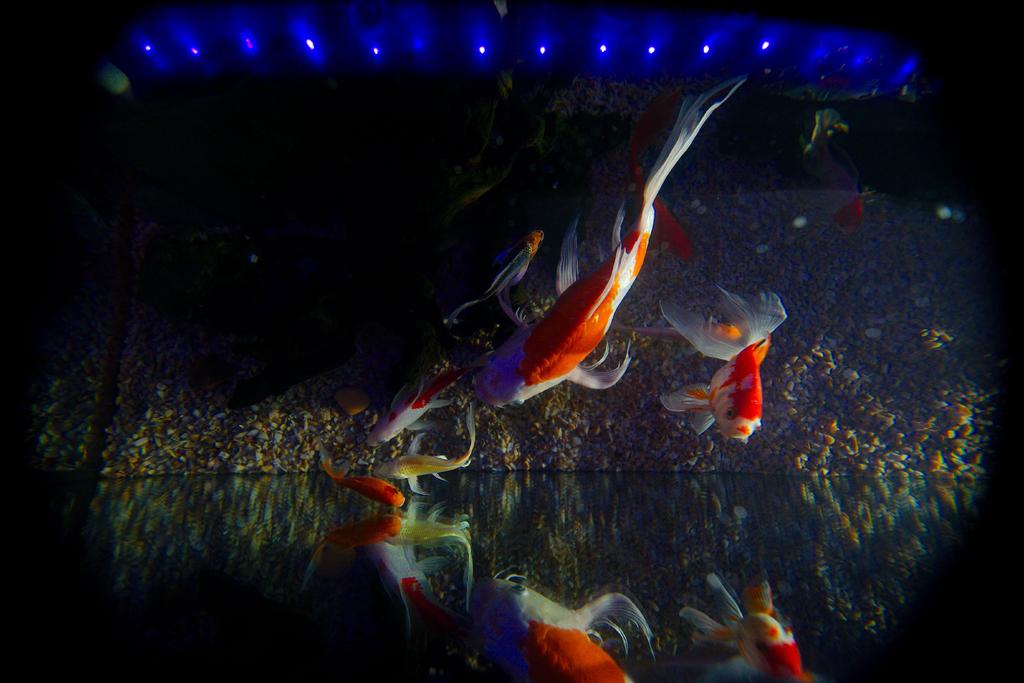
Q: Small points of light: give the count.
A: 11